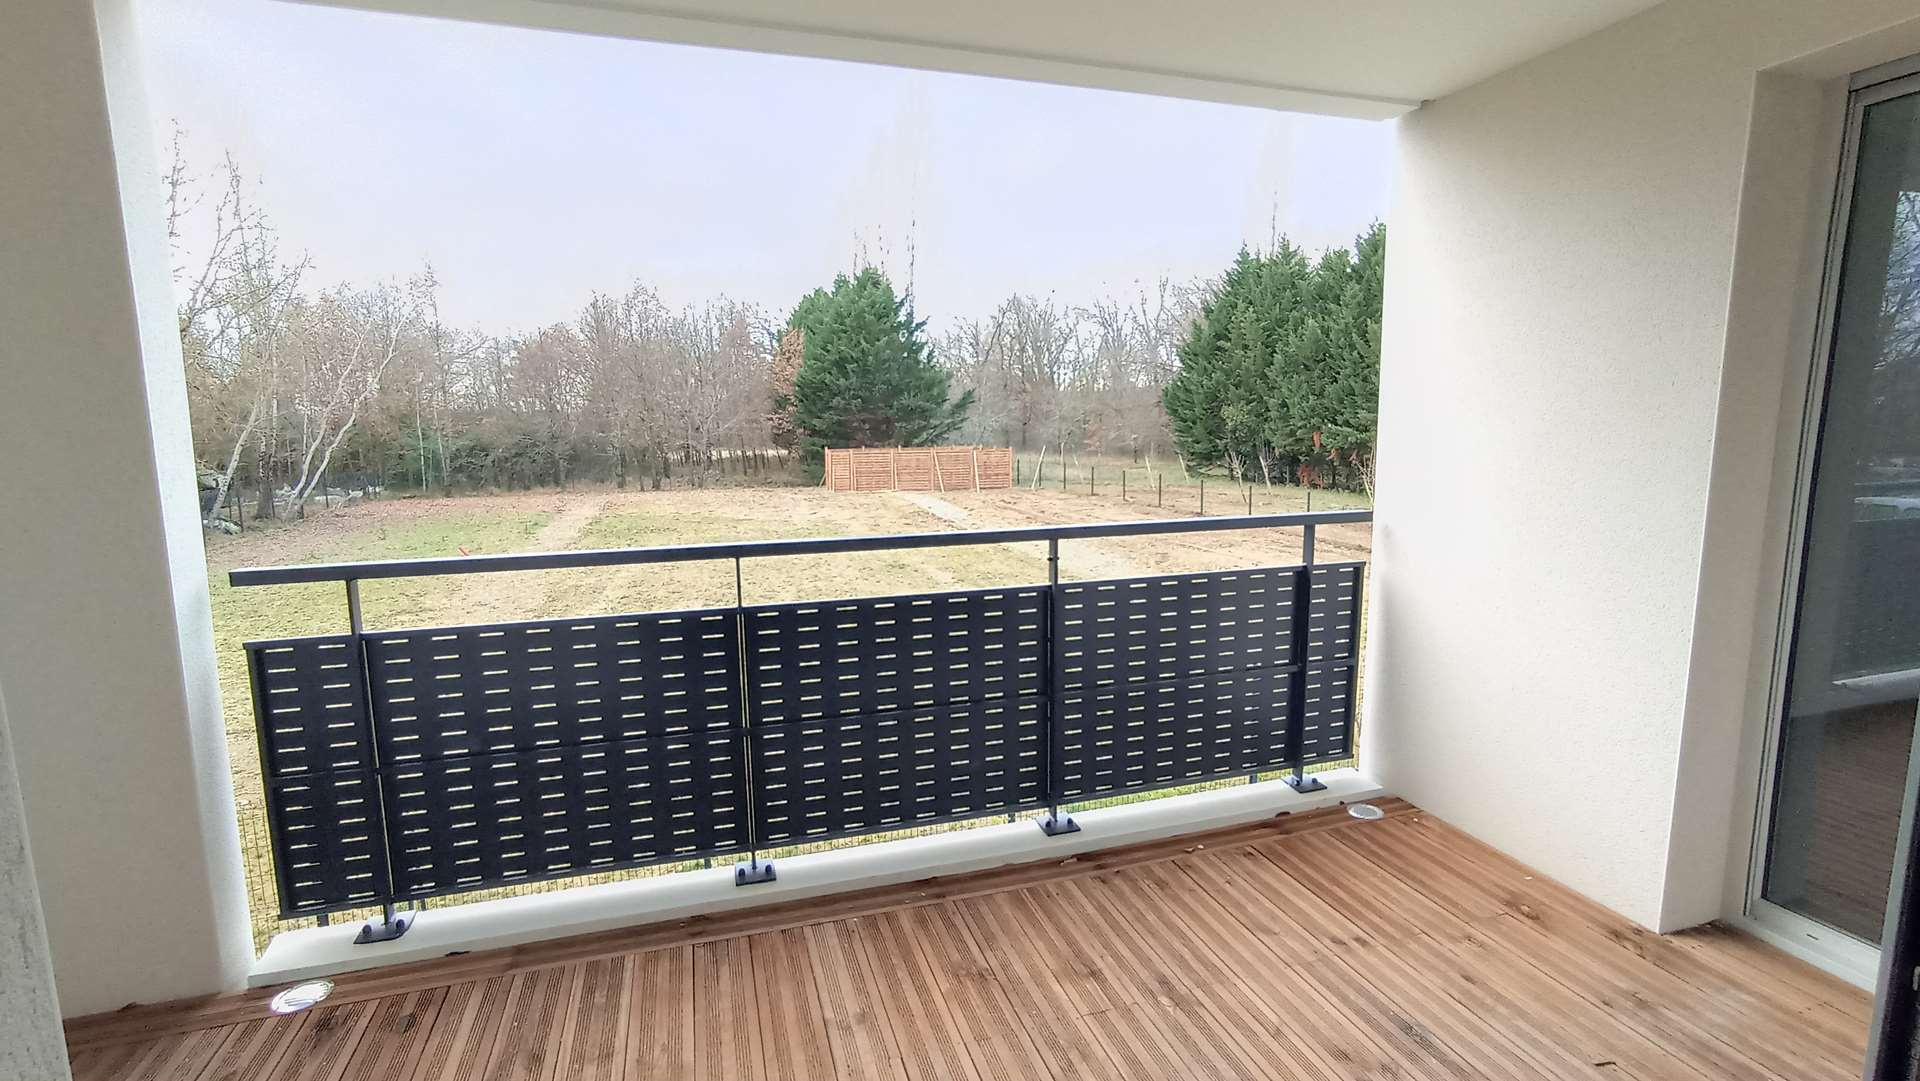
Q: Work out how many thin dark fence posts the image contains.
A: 9